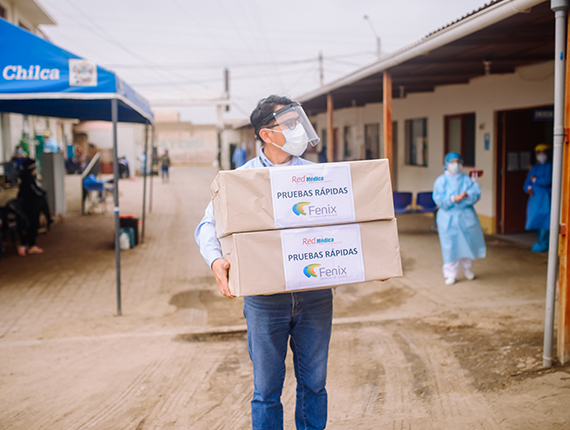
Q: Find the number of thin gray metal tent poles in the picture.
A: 3